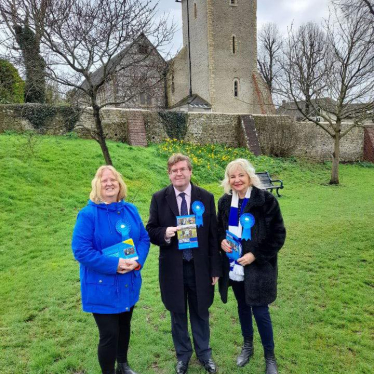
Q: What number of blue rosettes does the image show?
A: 3